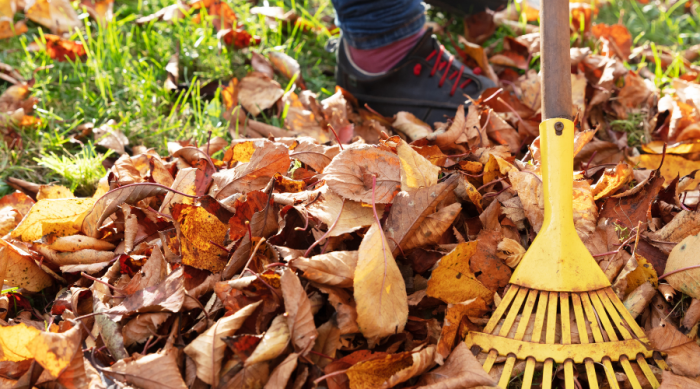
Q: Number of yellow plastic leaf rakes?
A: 1